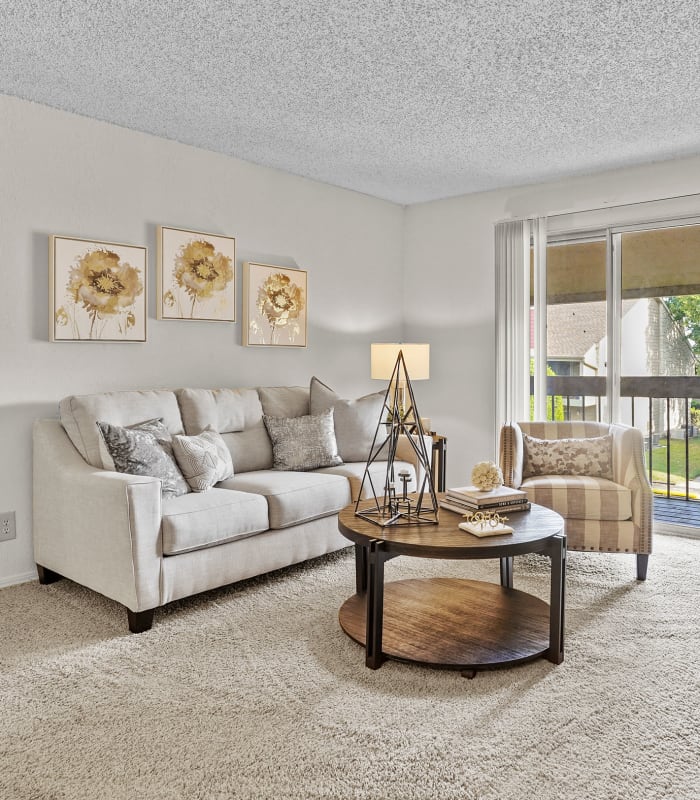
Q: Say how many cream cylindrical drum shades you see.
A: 1